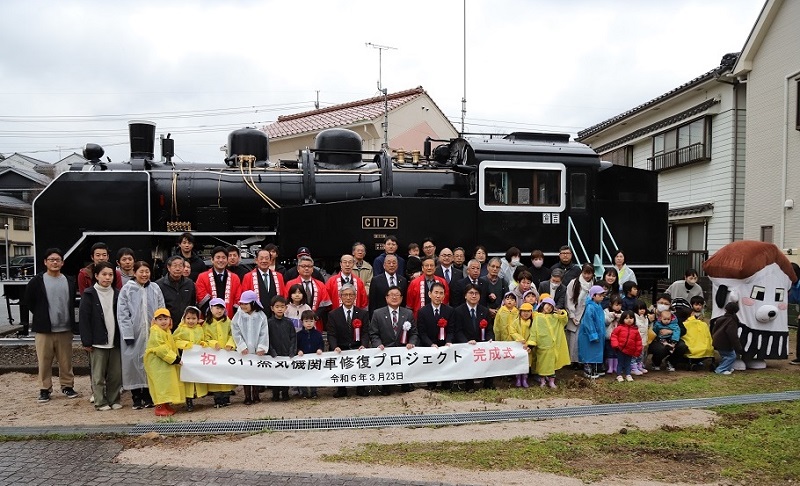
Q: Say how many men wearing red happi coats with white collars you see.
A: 5